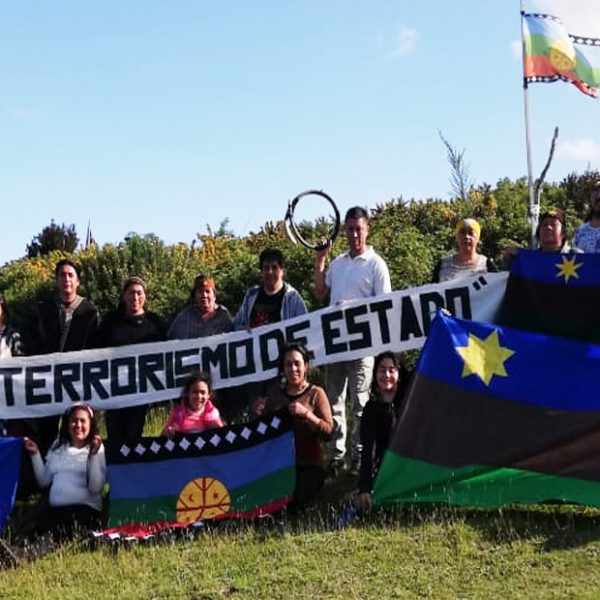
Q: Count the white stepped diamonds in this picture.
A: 11